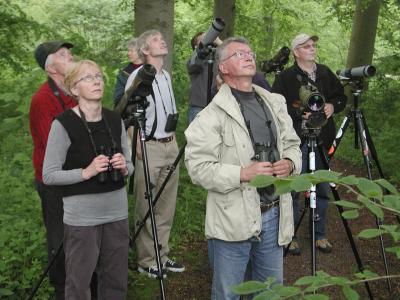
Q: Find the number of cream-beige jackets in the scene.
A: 1